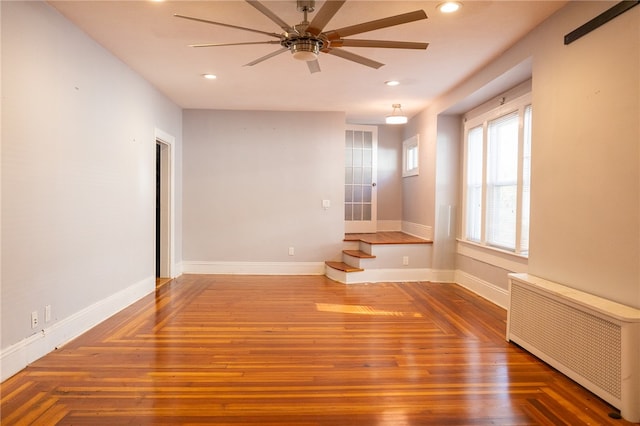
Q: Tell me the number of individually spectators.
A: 0